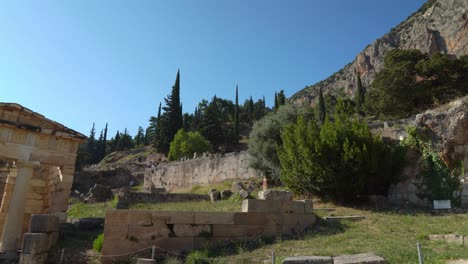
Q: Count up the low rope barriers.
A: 1